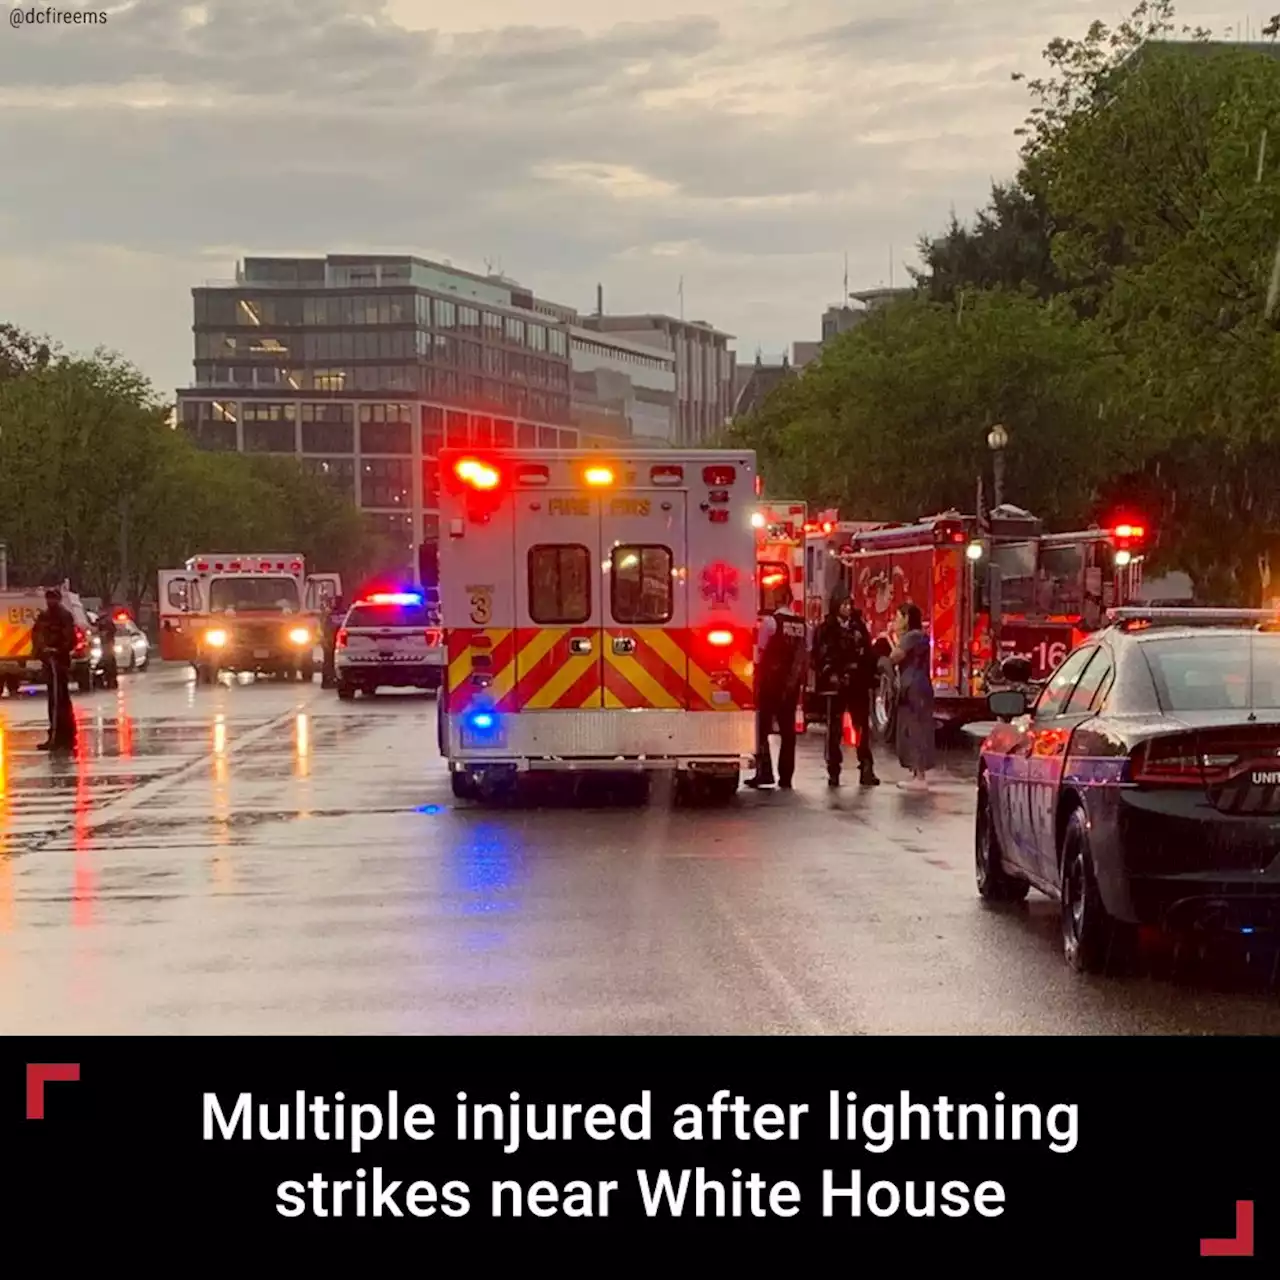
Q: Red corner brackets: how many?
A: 2